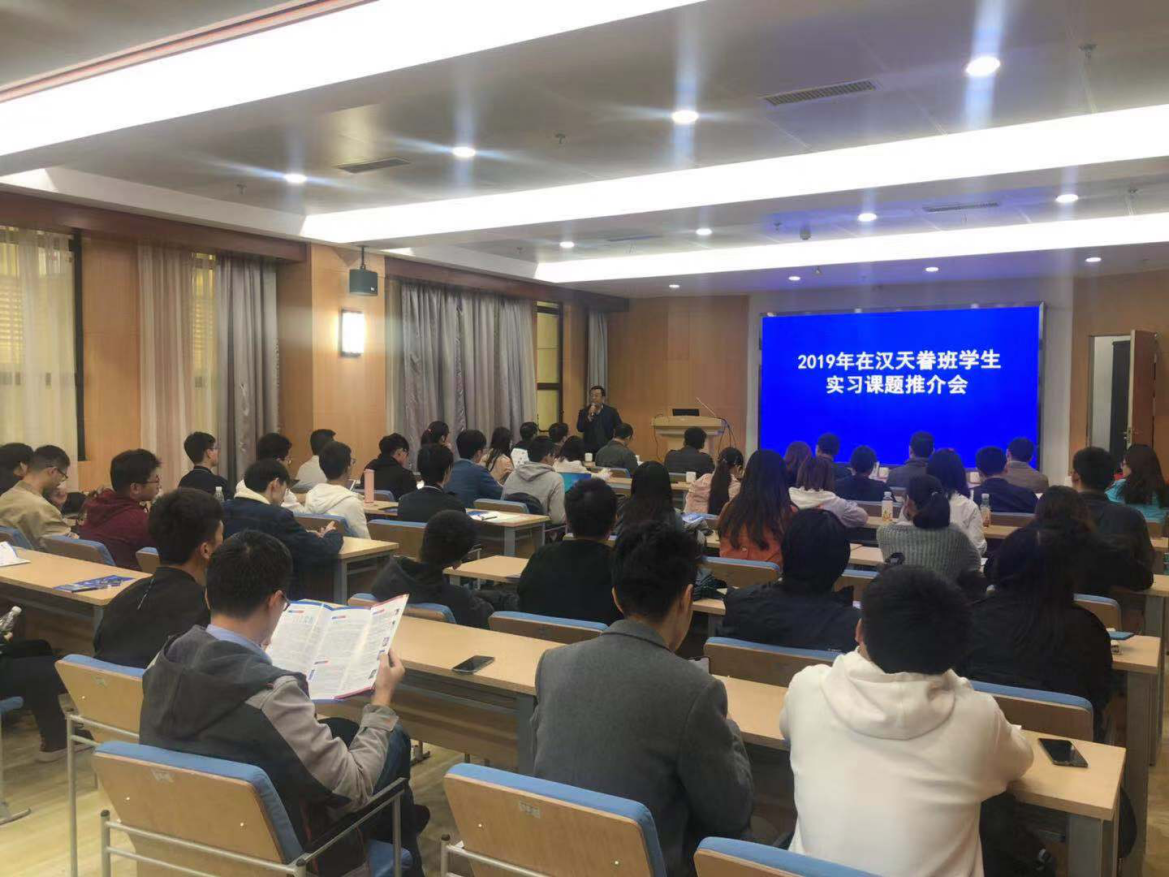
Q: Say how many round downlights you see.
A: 12